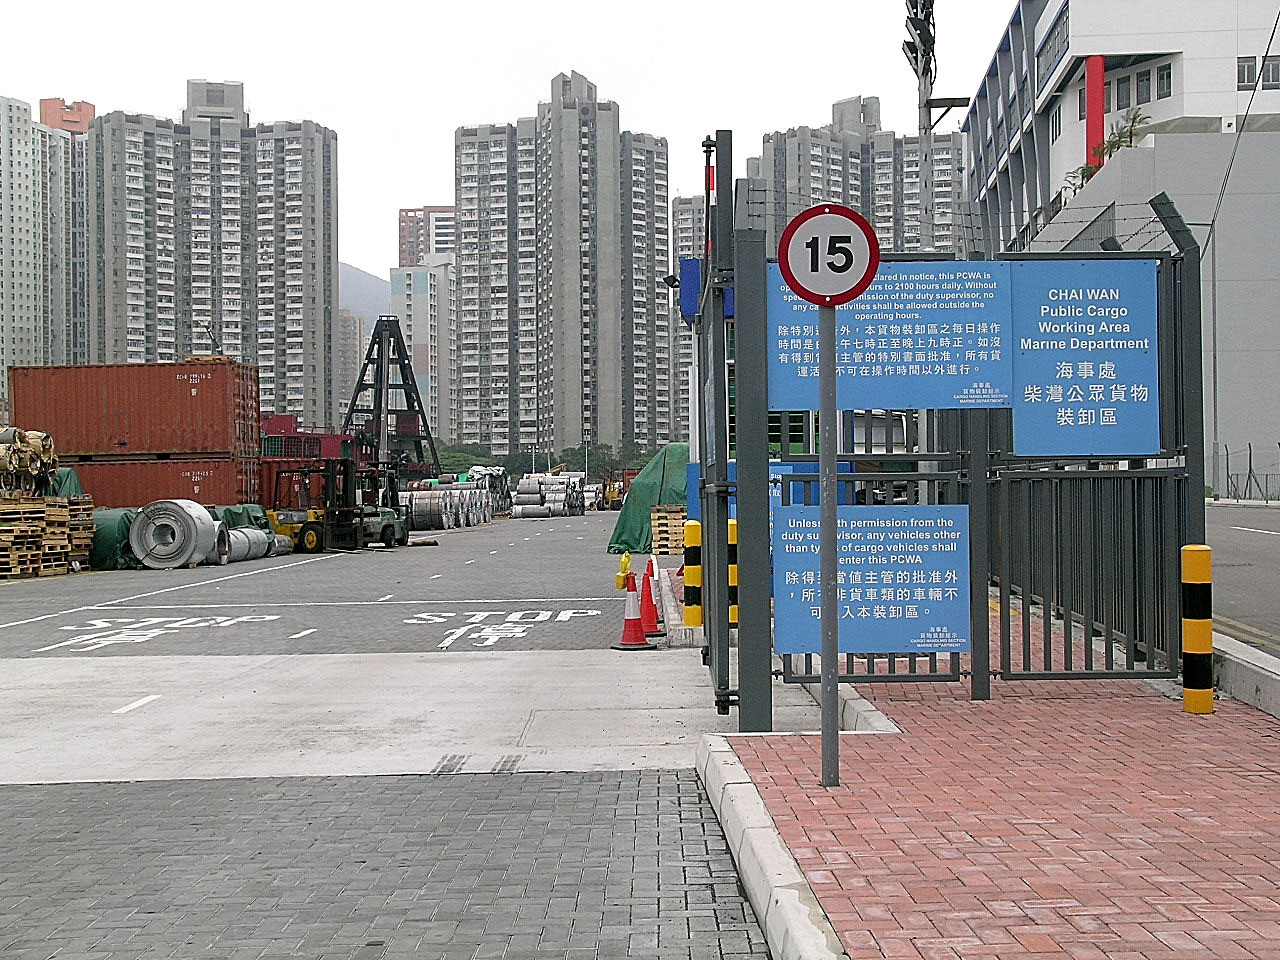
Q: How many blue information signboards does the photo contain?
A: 3